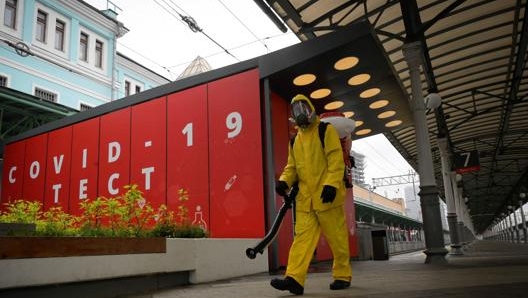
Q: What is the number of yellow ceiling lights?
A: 12